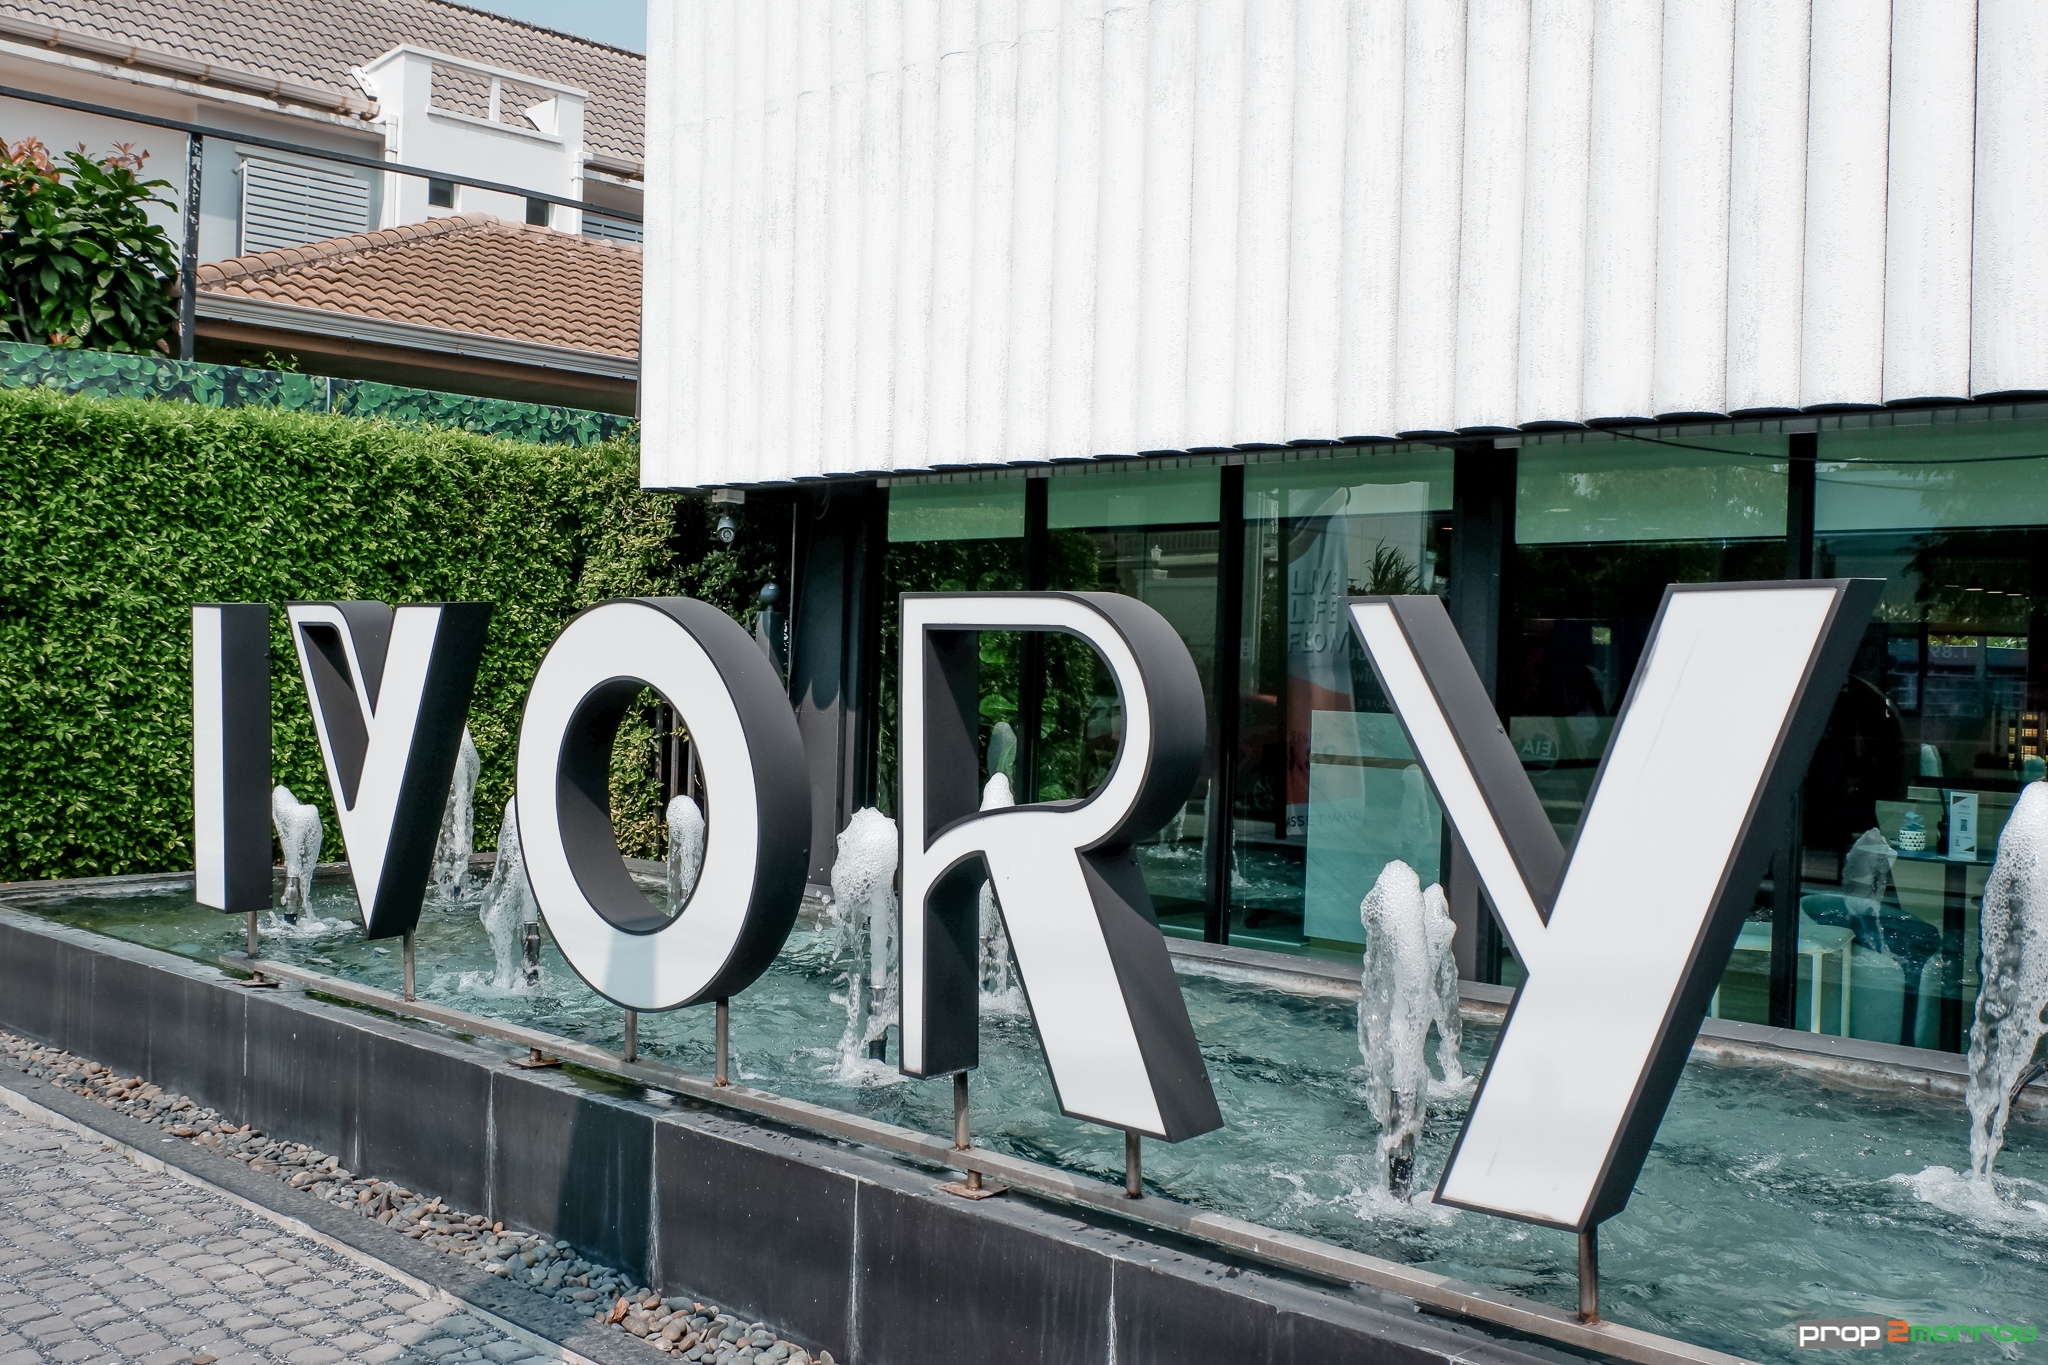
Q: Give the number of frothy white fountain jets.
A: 9